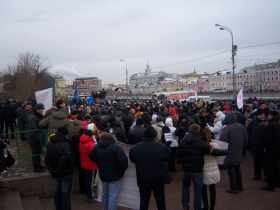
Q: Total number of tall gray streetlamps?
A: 2